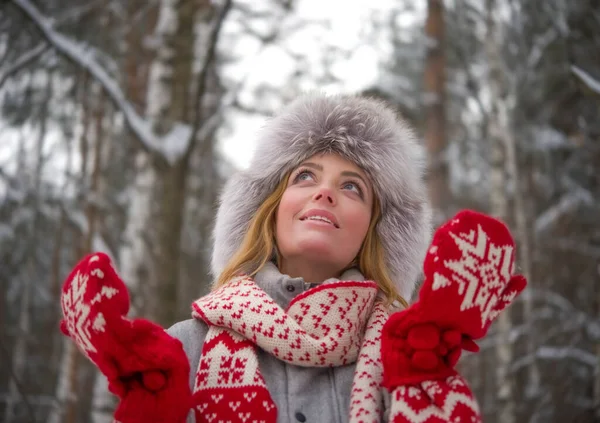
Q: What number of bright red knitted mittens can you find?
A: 2